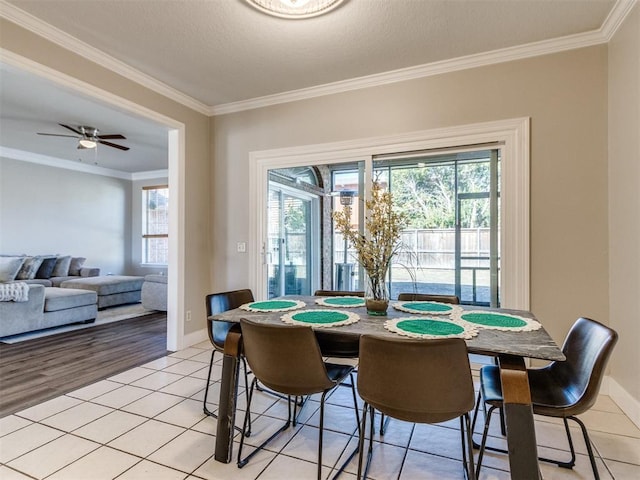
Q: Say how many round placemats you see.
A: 6